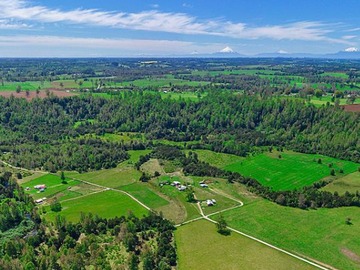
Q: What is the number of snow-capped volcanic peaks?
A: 3